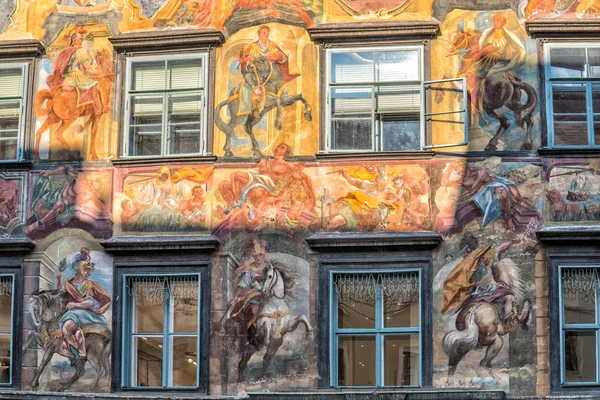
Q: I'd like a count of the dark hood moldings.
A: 8